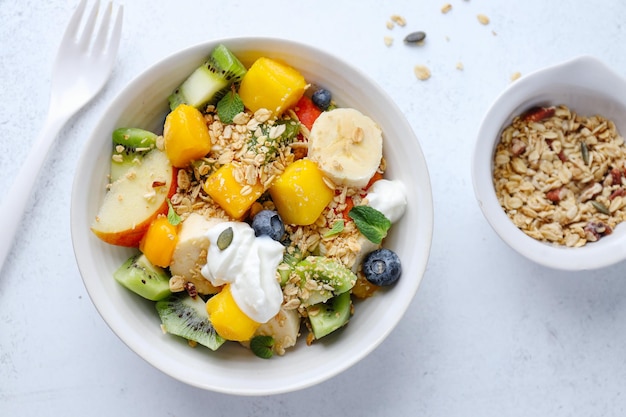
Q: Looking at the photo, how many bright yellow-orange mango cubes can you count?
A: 6